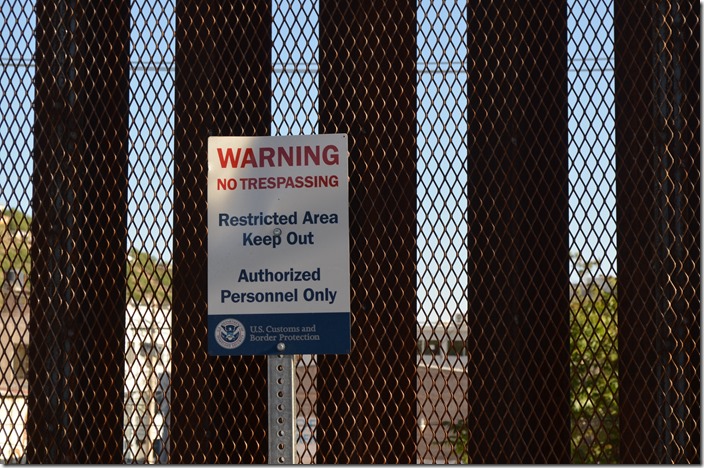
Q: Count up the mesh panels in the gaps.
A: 5